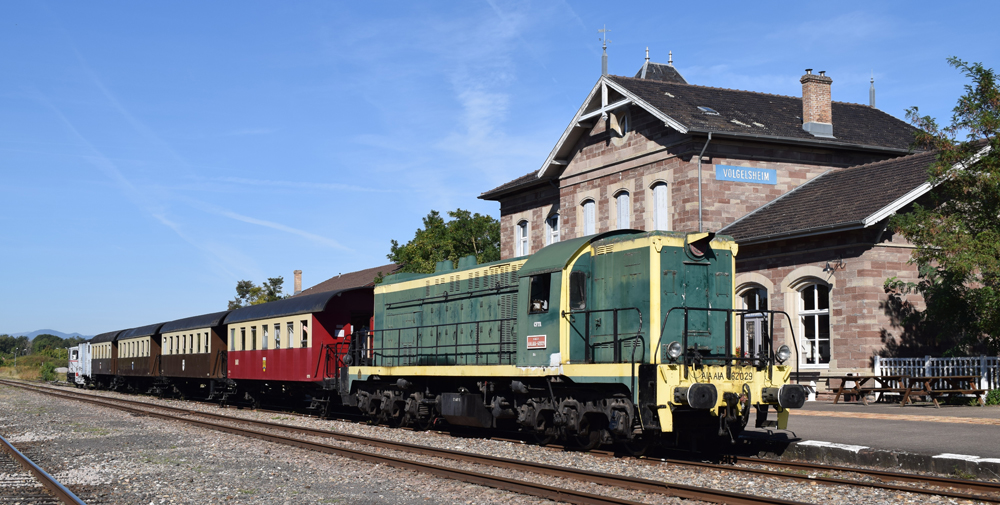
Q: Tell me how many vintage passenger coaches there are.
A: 4